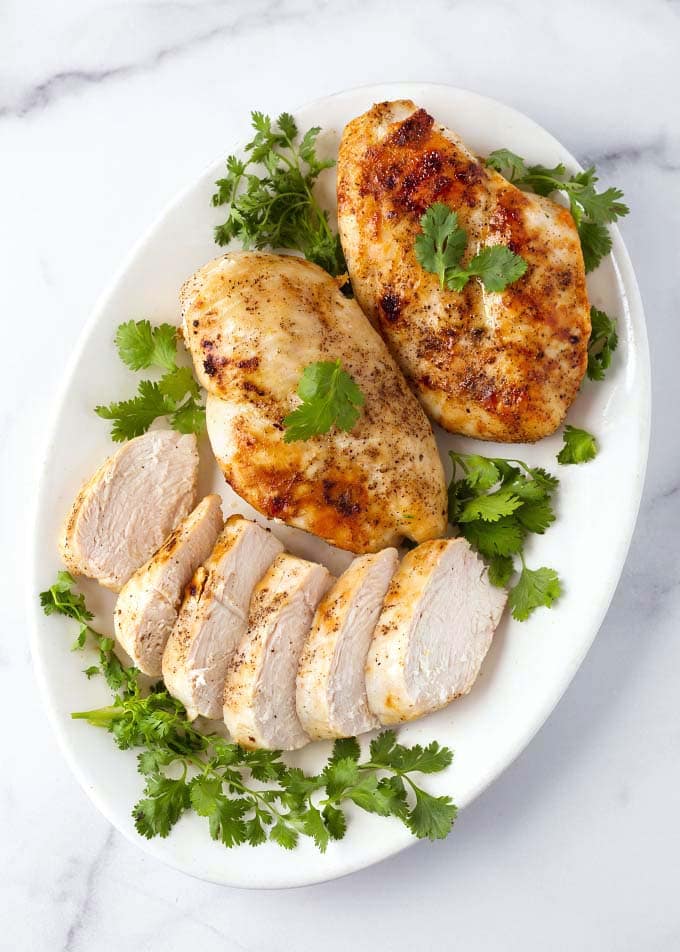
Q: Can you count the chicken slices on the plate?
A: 6